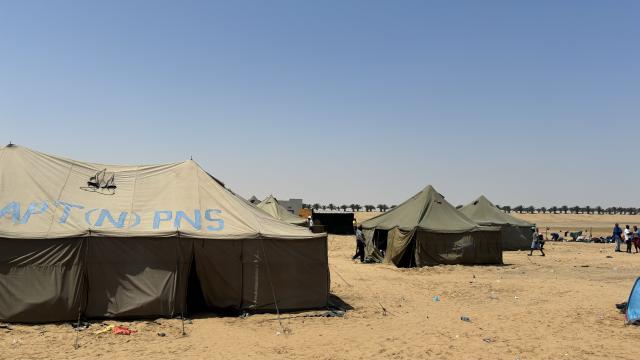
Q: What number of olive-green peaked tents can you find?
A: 2